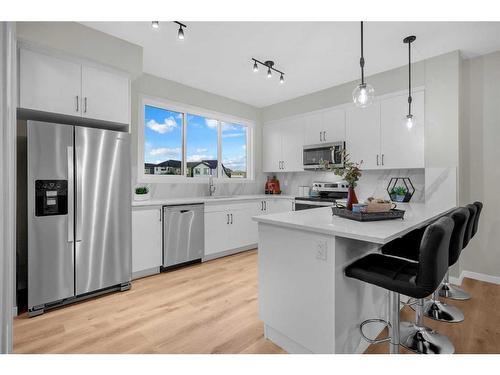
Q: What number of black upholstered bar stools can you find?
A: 4